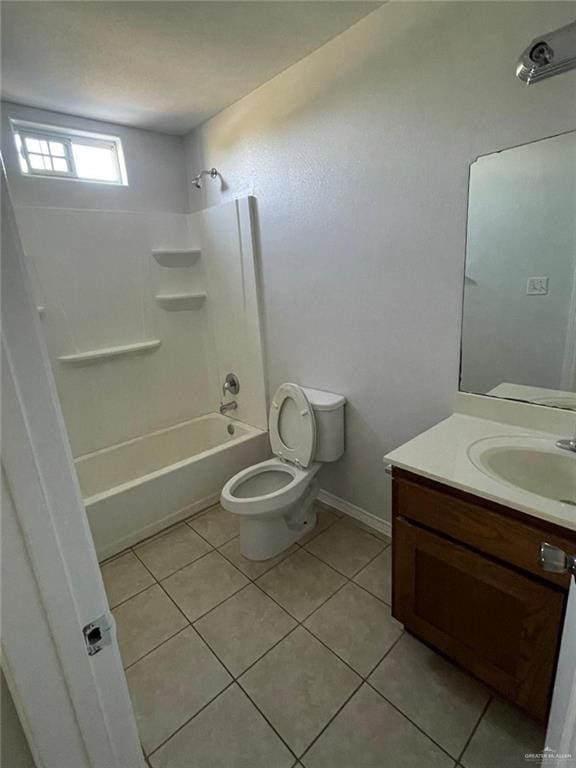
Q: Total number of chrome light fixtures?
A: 1